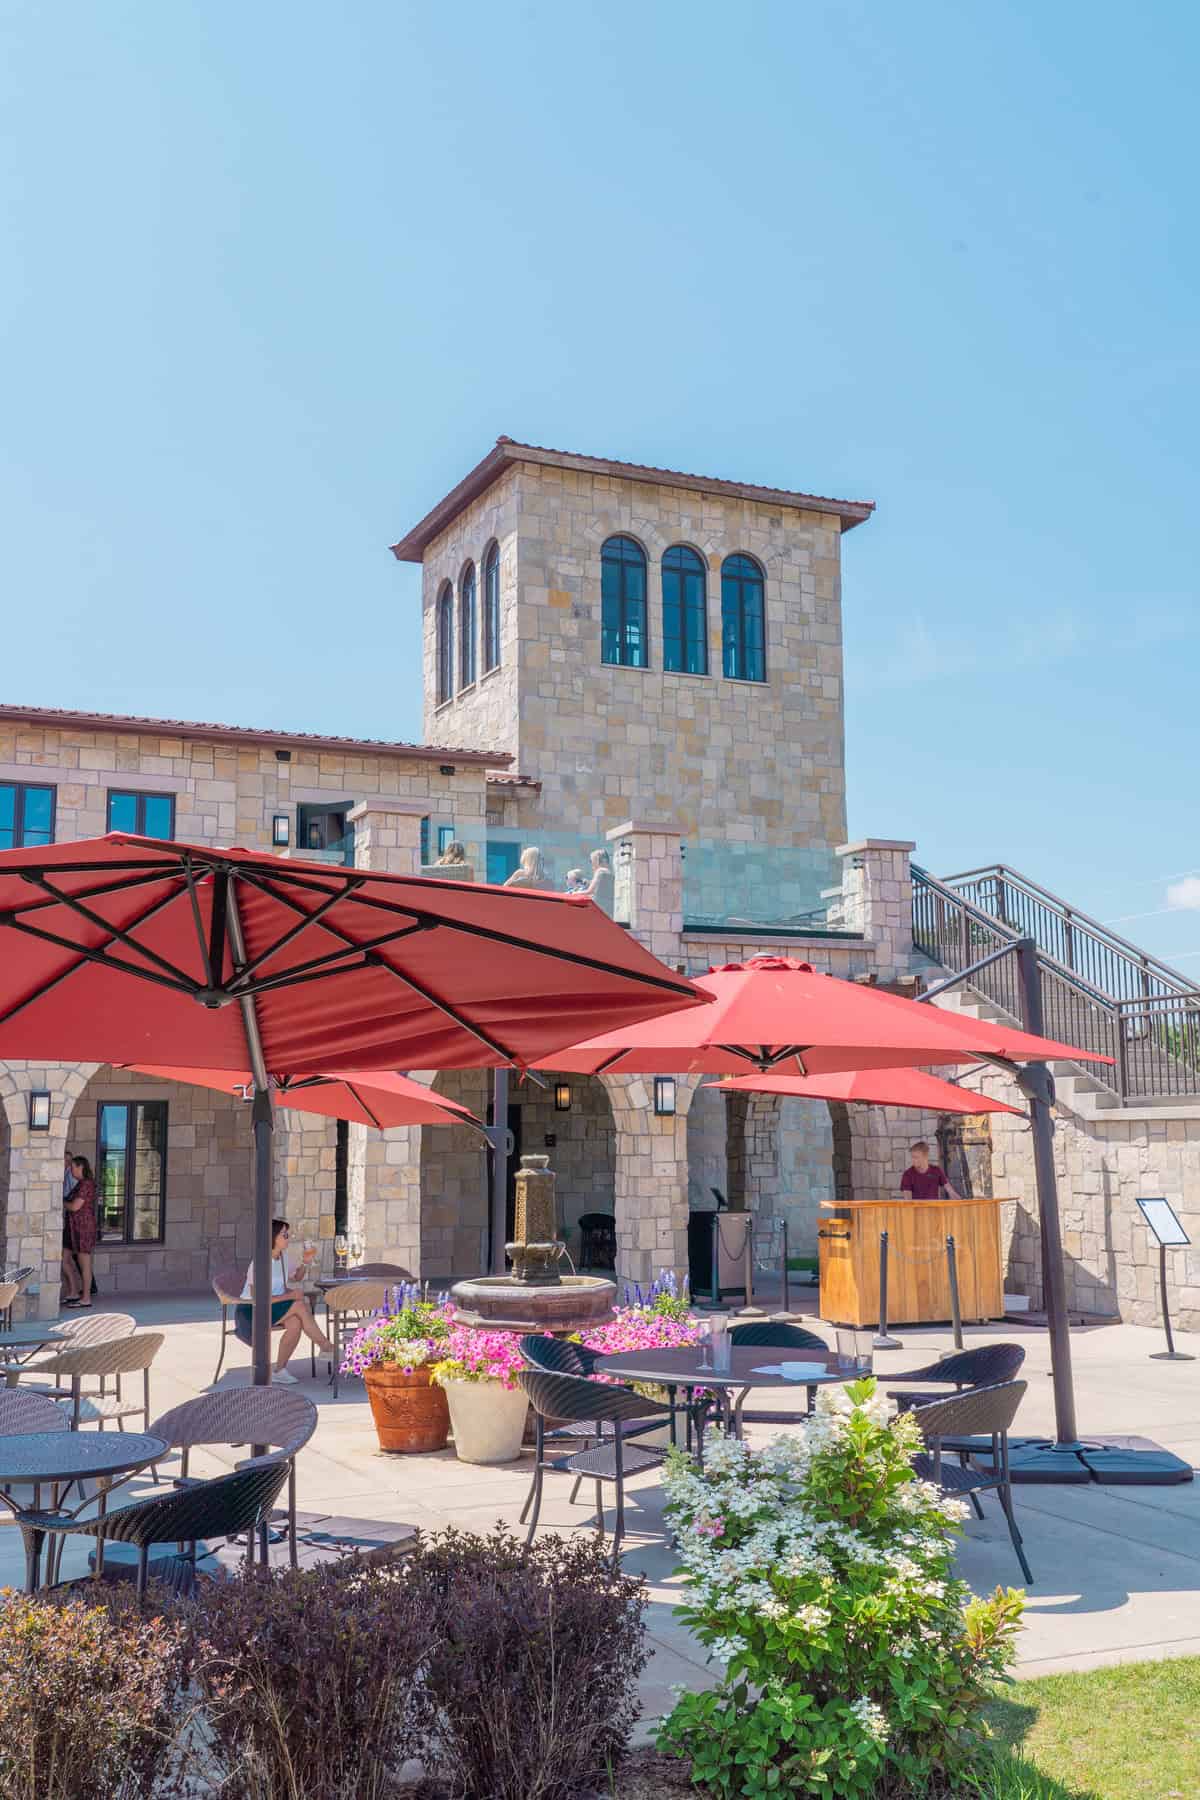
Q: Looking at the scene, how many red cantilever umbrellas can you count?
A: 4